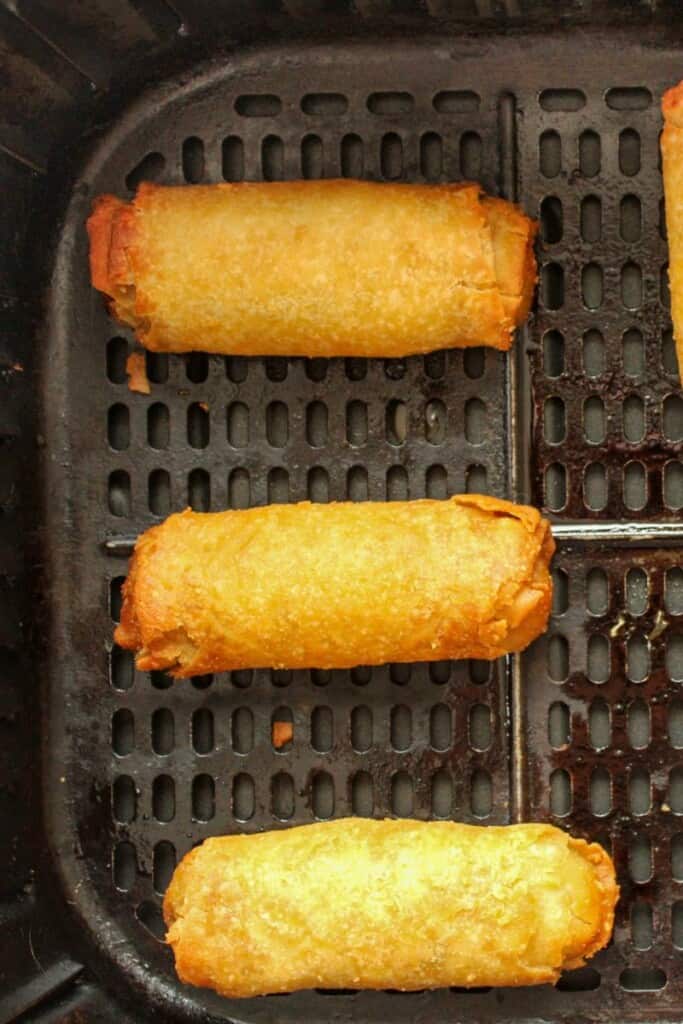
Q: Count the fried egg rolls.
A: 4